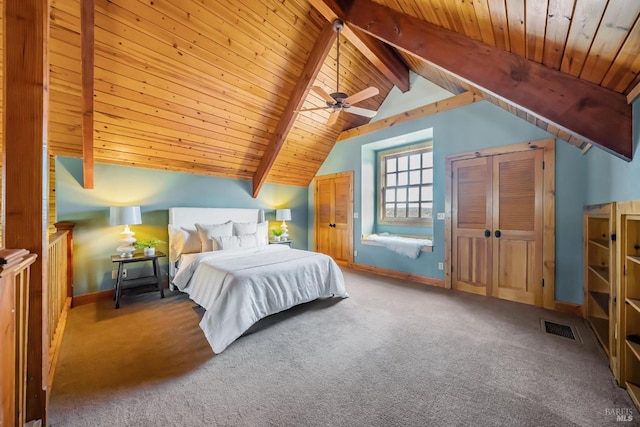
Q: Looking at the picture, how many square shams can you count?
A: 2